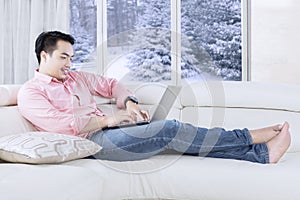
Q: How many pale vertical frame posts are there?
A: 3